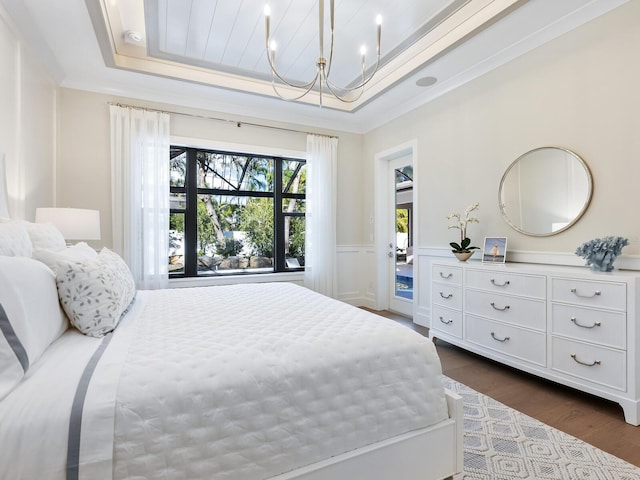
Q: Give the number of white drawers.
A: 9